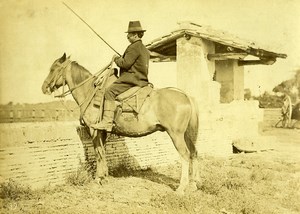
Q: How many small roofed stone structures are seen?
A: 1